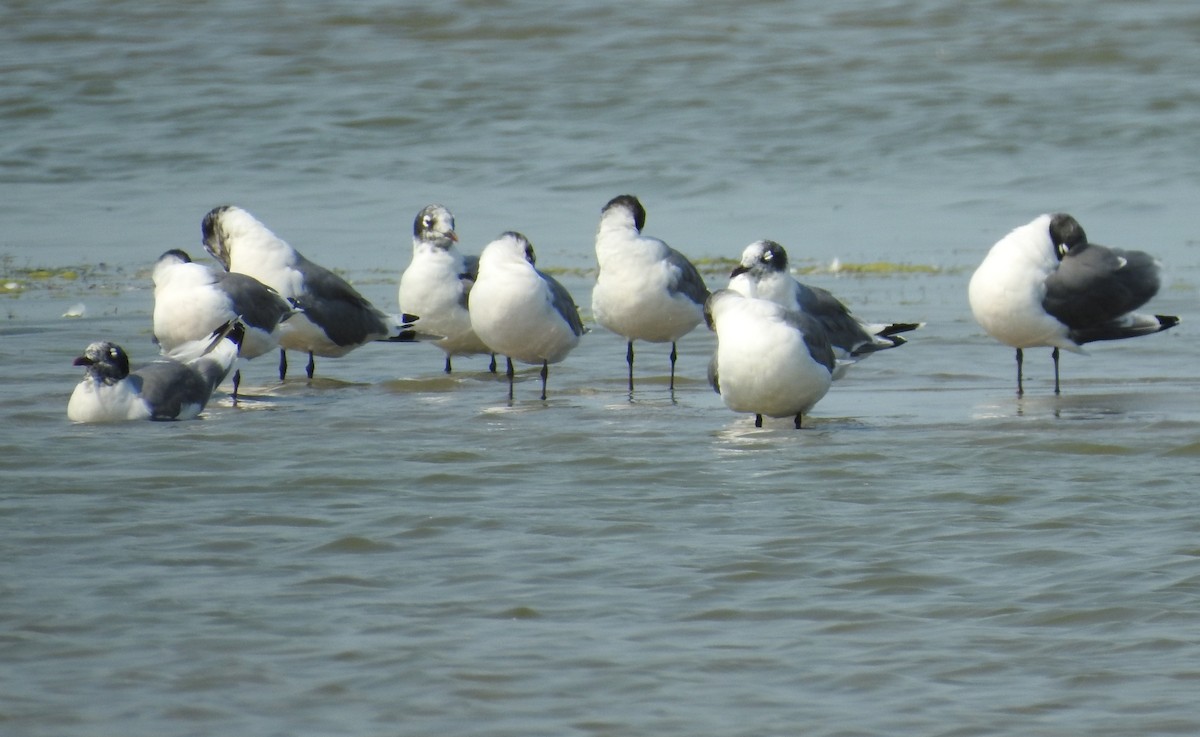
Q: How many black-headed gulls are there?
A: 9